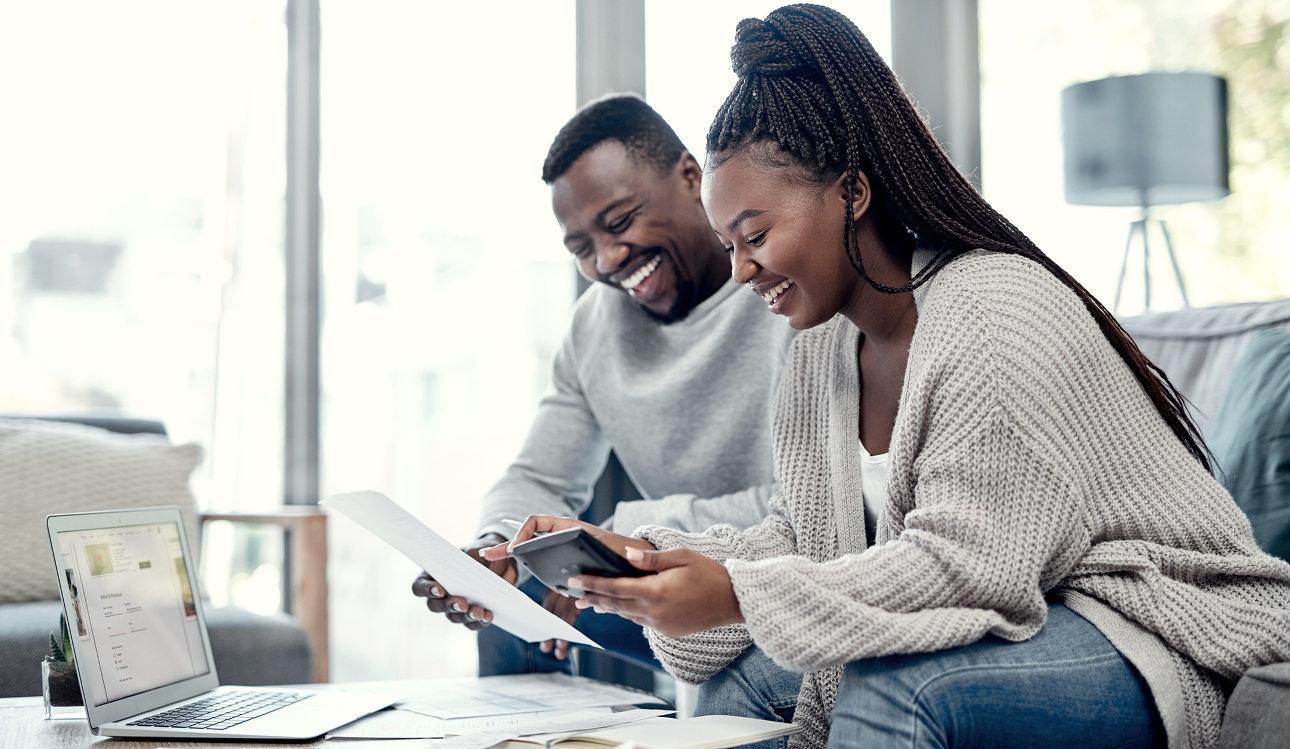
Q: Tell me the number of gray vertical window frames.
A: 3